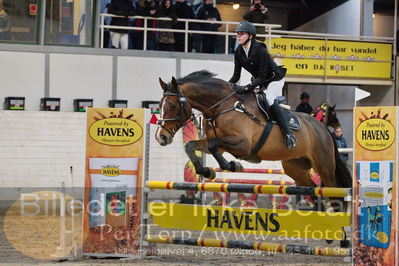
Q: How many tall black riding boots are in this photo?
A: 1